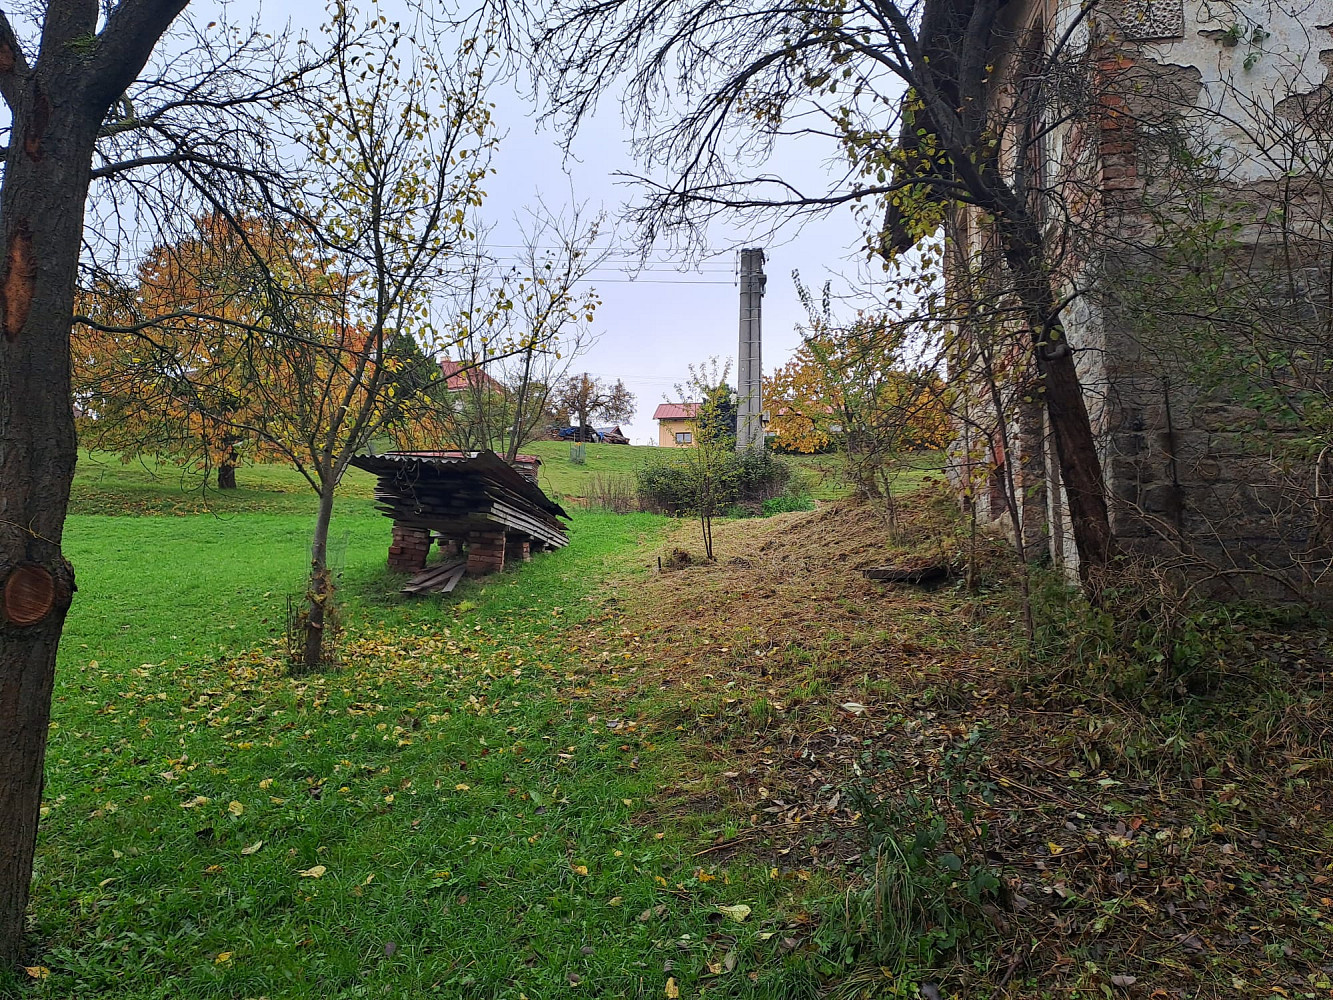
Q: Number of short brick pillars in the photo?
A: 4